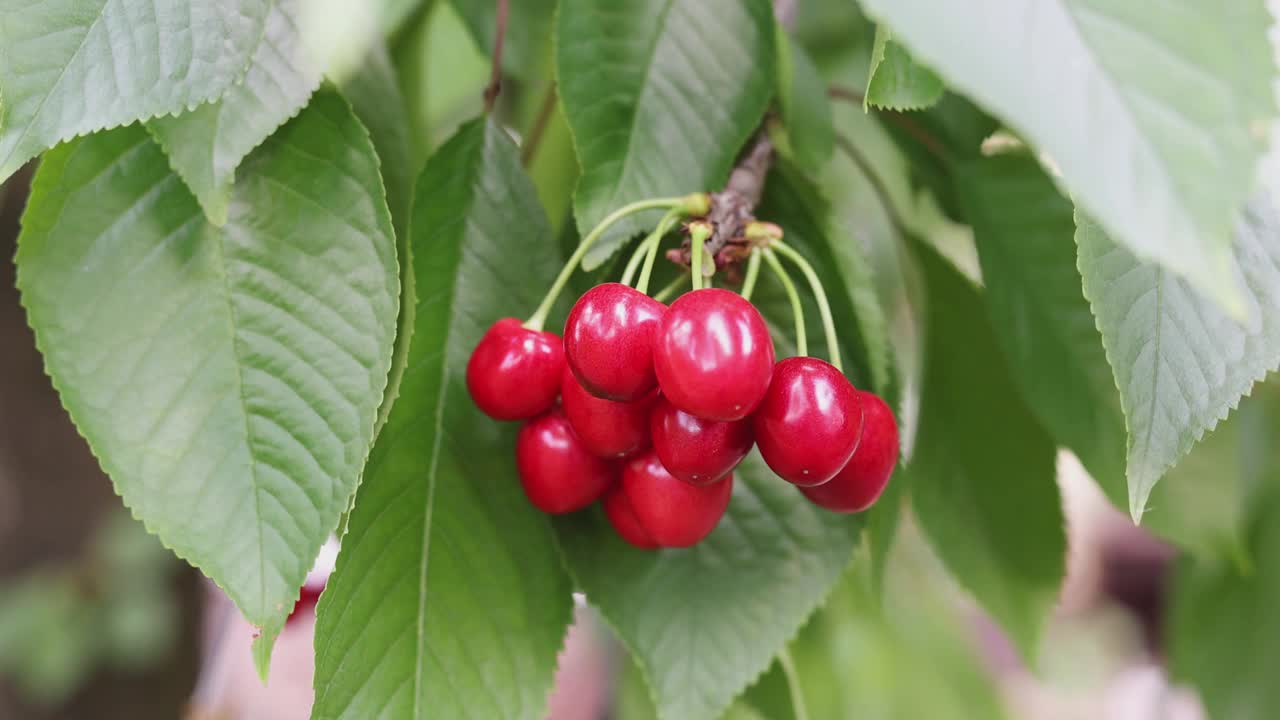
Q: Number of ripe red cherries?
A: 10